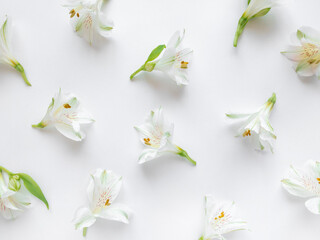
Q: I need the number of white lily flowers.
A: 12